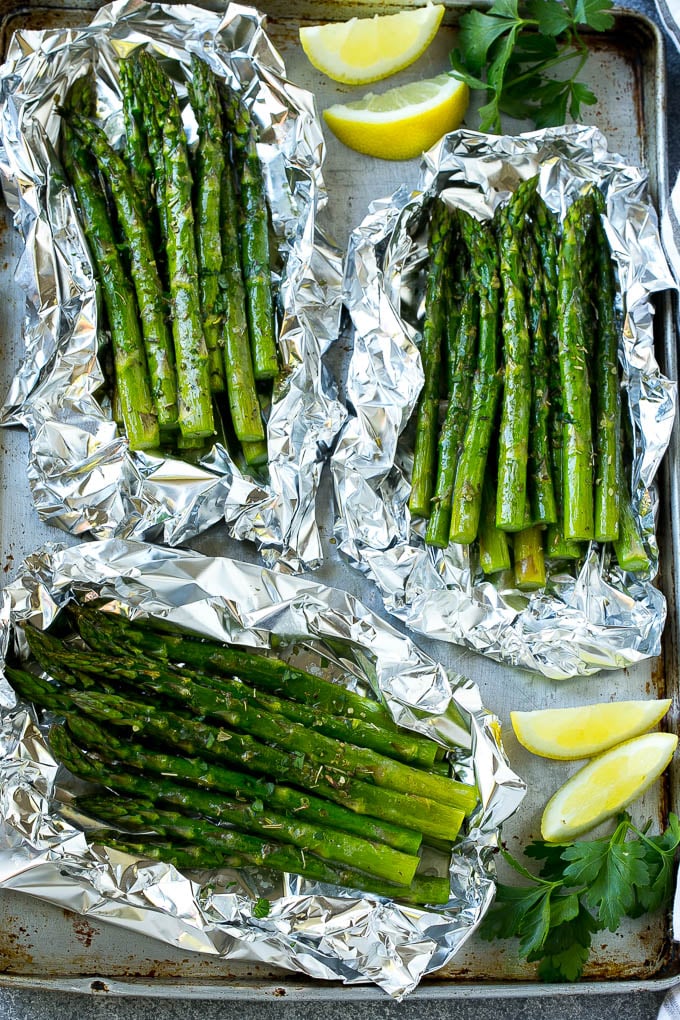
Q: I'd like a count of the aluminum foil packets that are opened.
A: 3